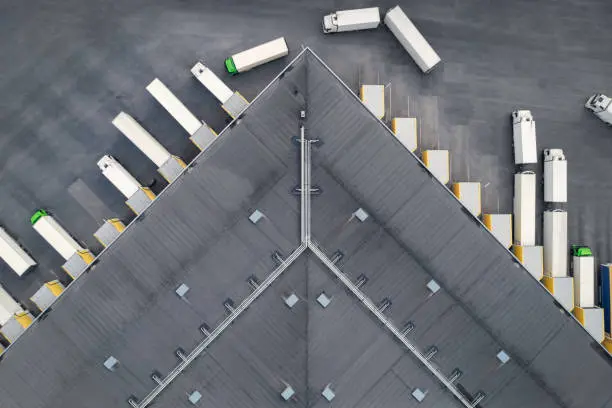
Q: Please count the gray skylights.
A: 12